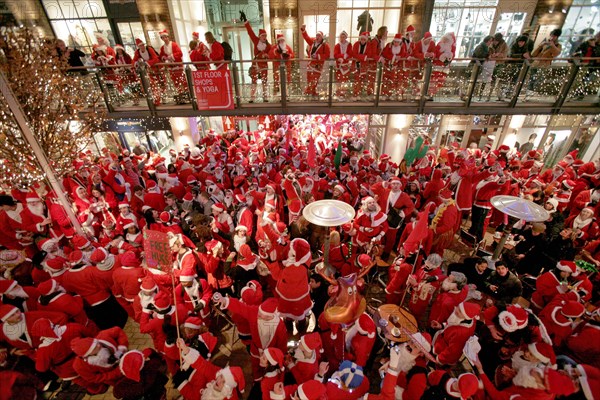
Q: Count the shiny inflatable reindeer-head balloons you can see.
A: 1